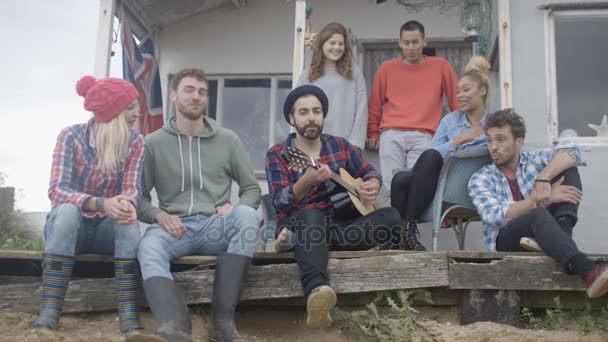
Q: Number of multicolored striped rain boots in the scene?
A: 2